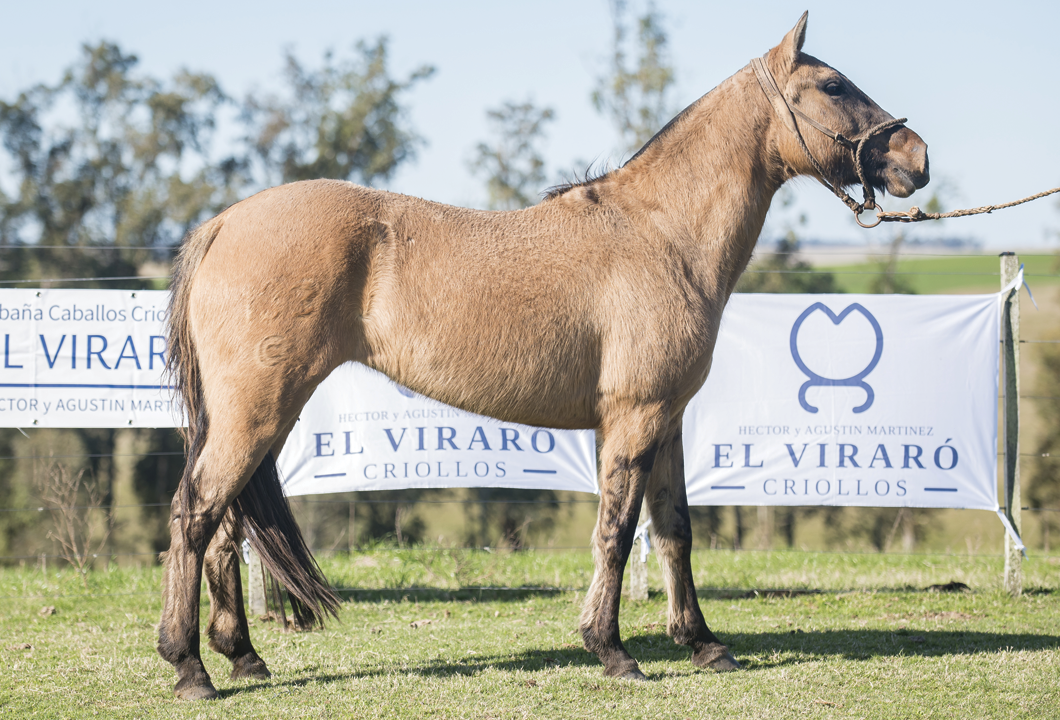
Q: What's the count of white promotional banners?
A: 3